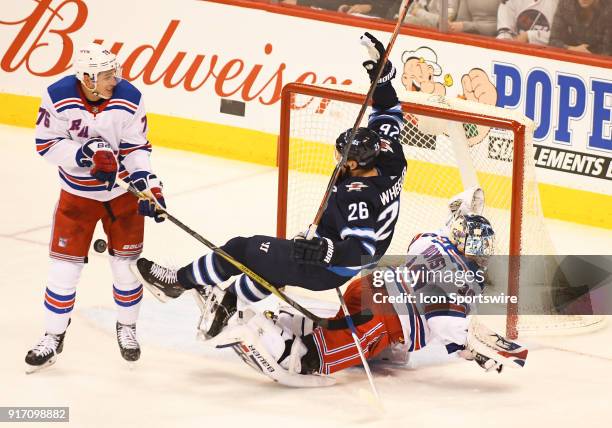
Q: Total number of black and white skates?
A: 4